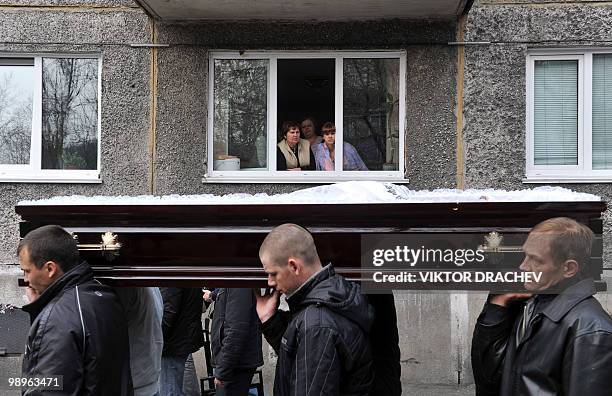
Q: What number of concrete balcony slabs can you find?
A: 1